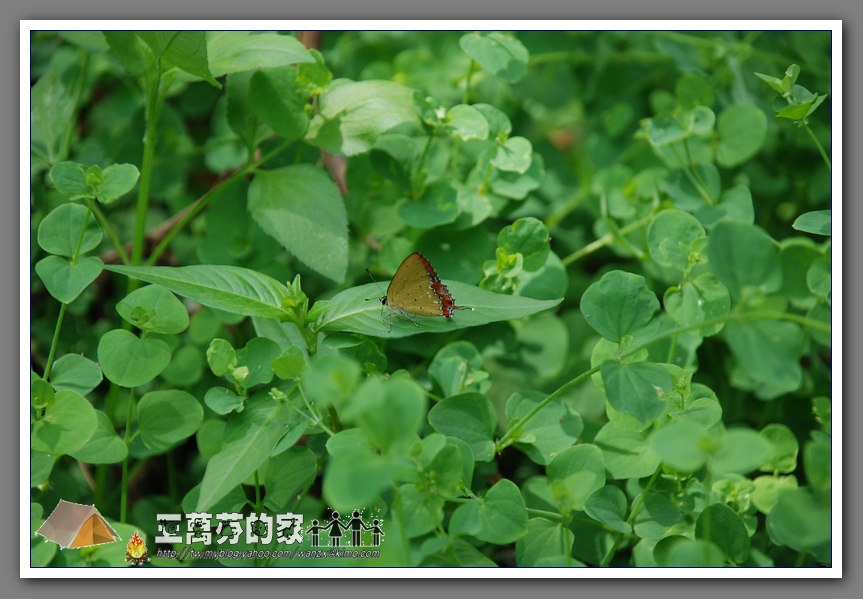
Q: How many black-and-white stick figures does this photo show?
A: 4